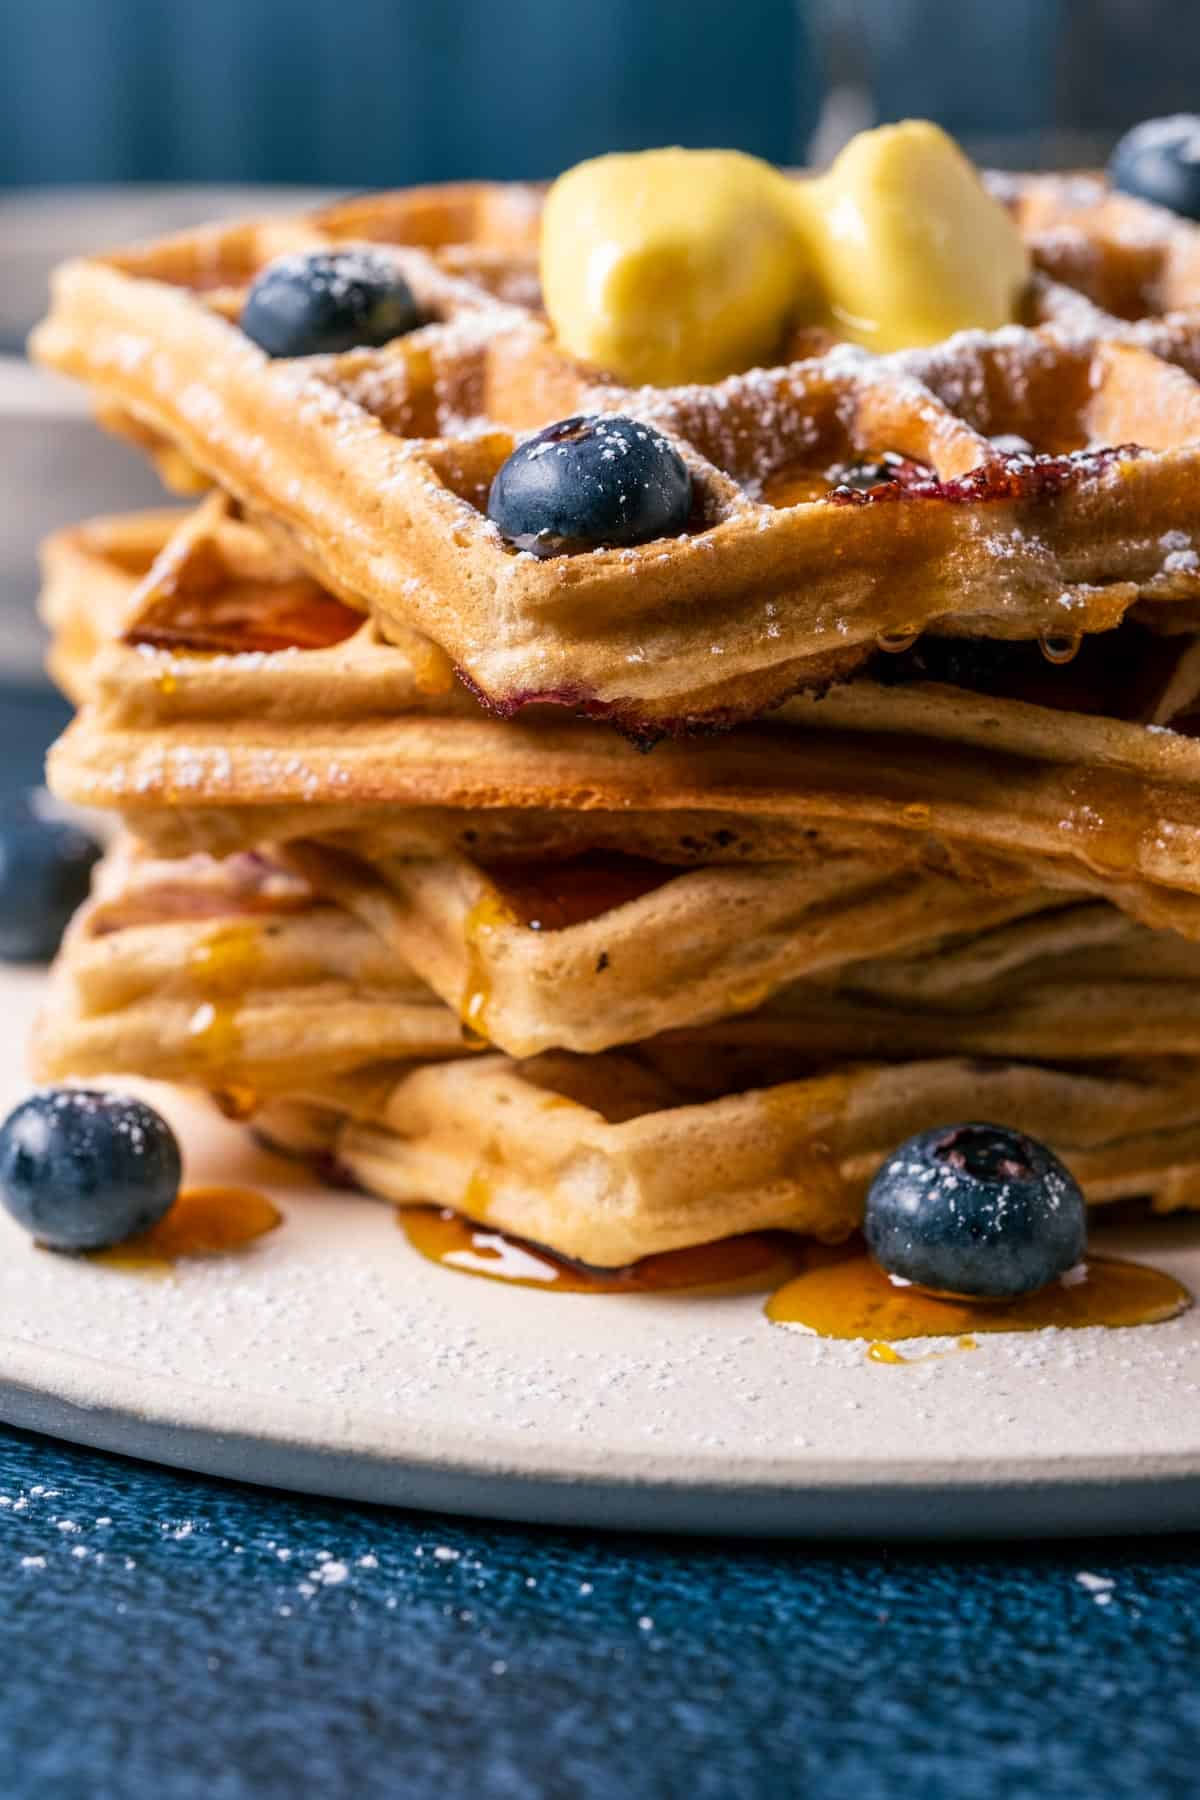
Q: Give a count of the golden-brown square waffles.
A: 5